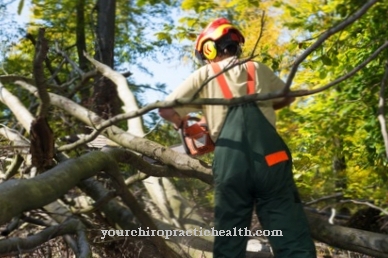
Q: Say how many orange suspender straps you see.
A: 2